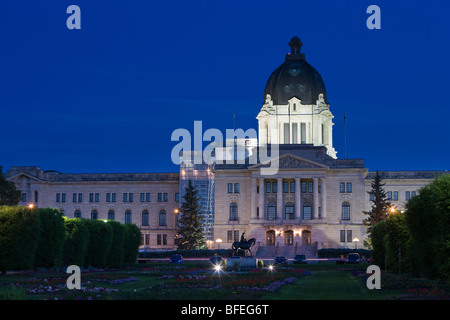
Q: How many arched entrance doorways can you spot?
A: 3